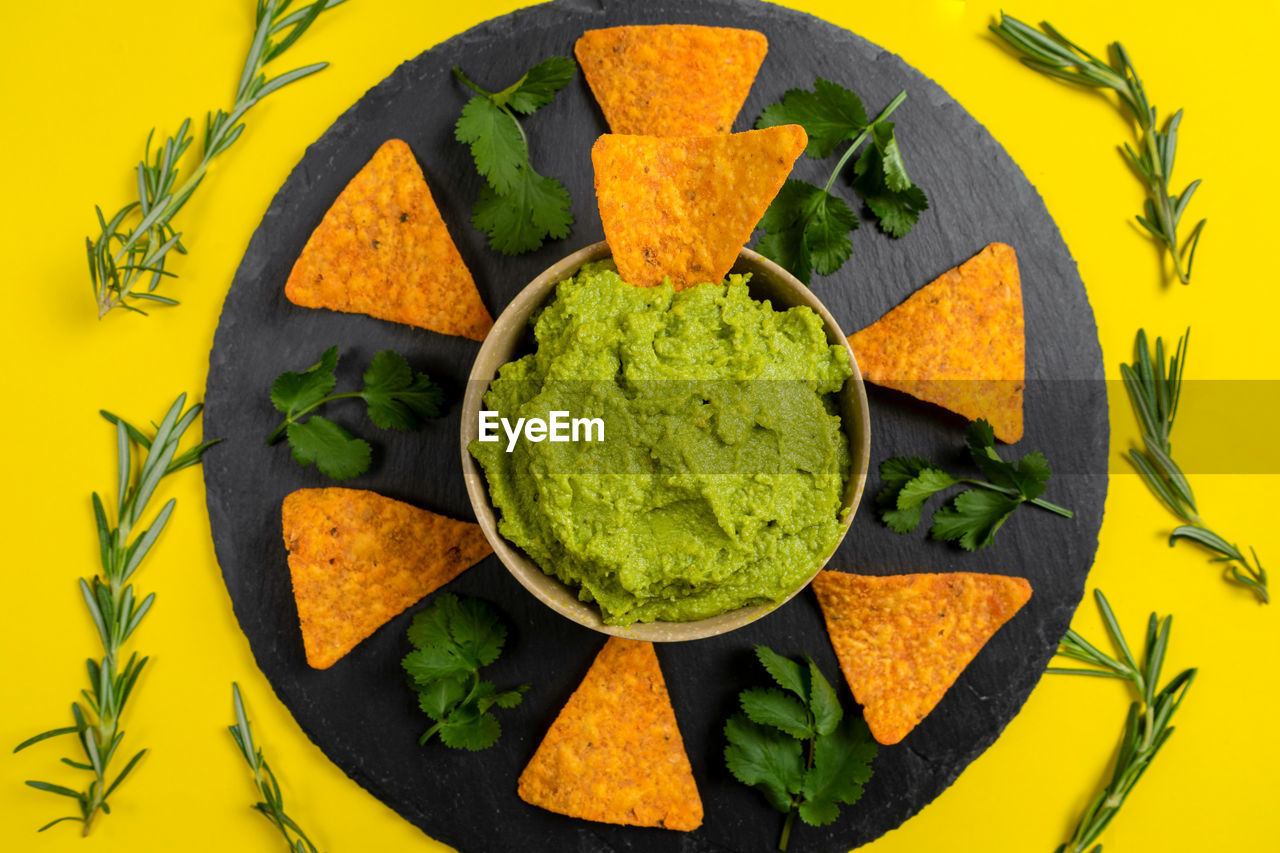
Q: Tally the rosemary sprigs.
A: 6